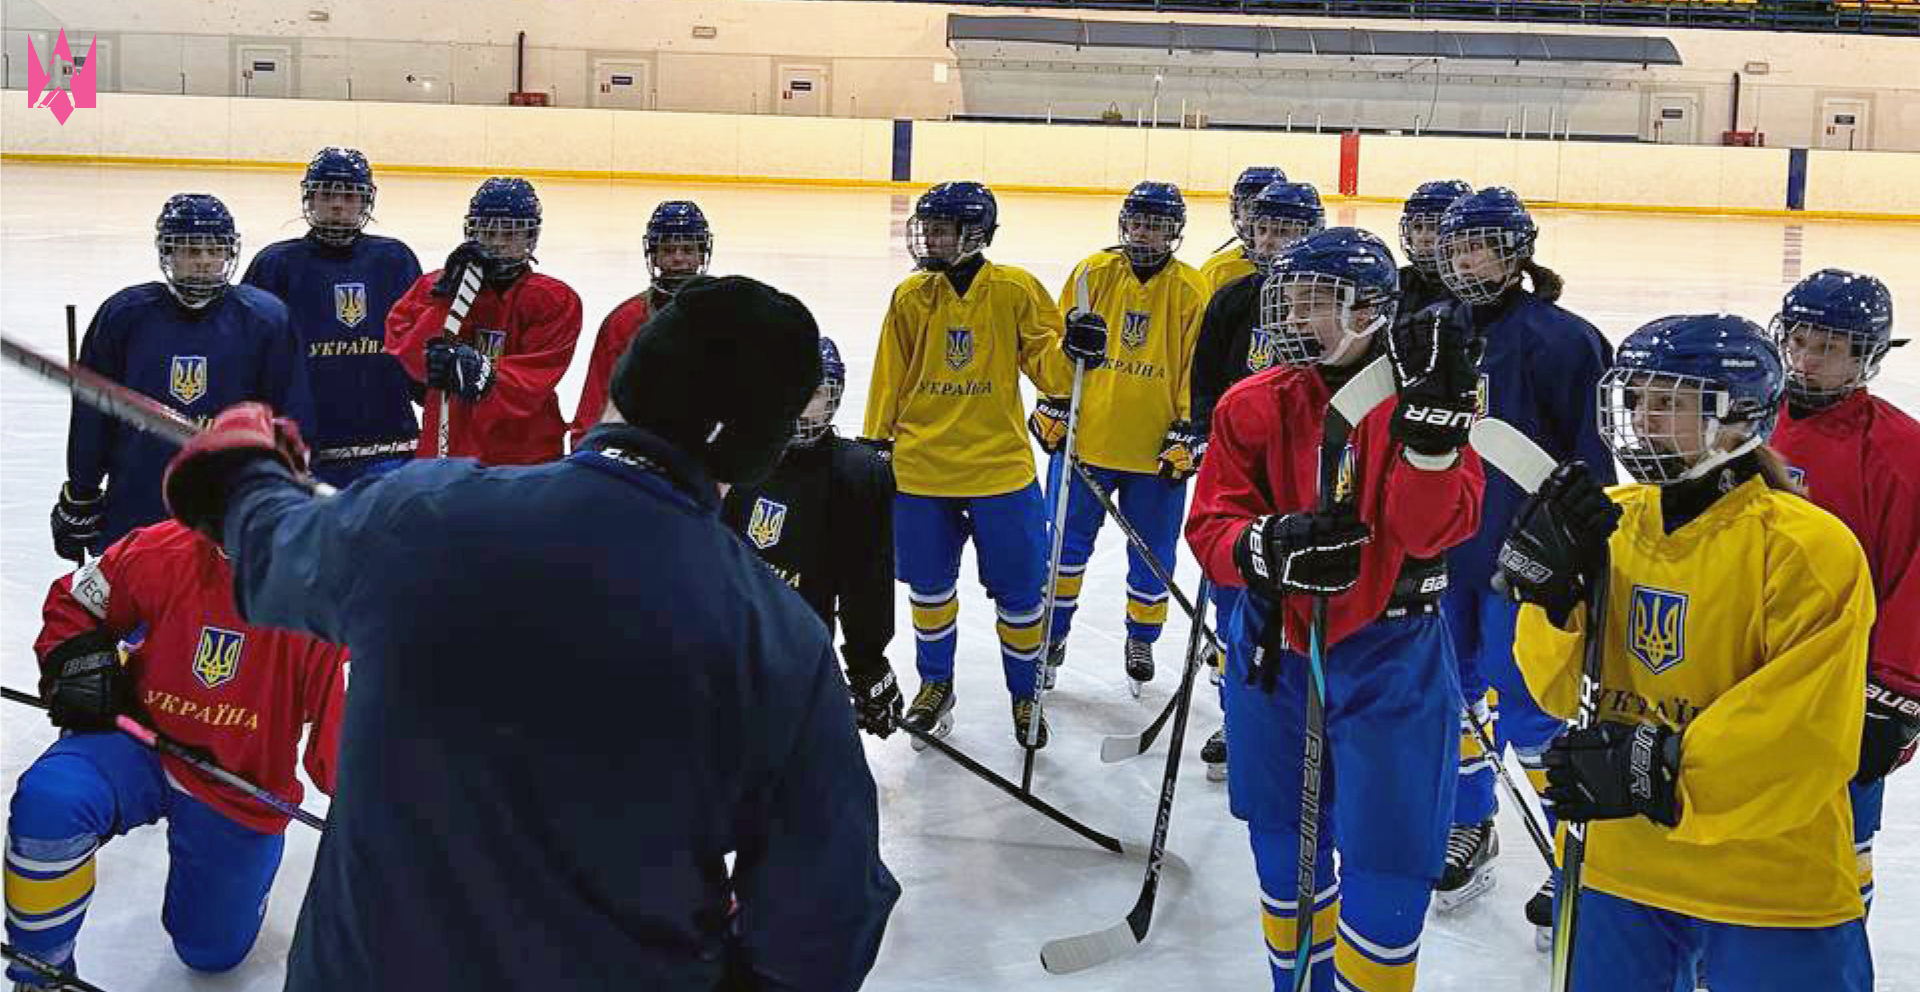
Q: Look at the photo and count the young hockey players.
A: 15